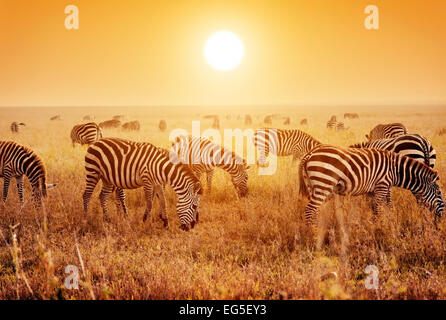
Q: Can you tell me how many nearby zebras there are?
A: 8